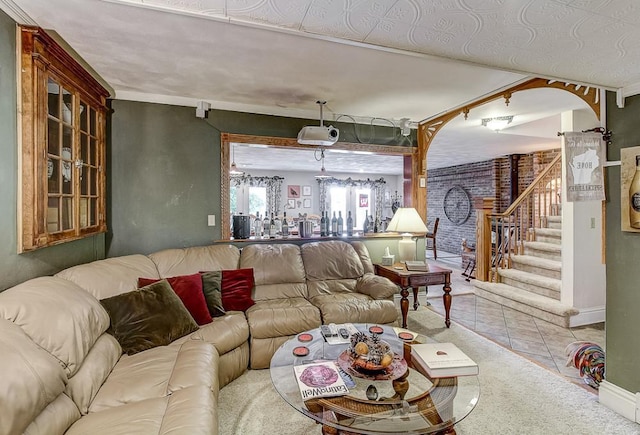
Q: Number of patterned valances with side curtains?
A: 2